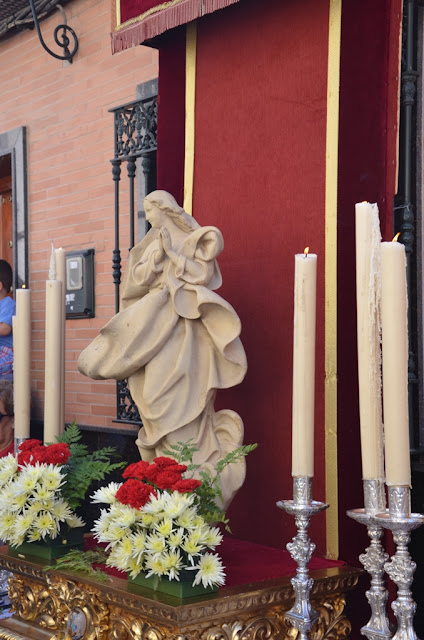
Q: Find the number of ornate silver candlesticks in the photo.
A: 3